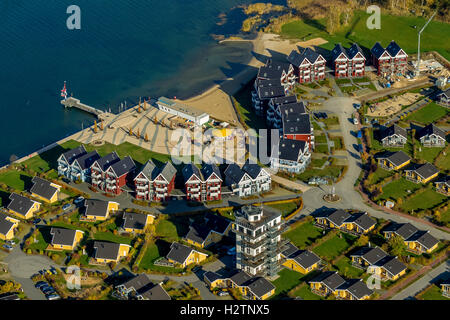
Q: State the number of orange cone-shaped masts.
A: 10